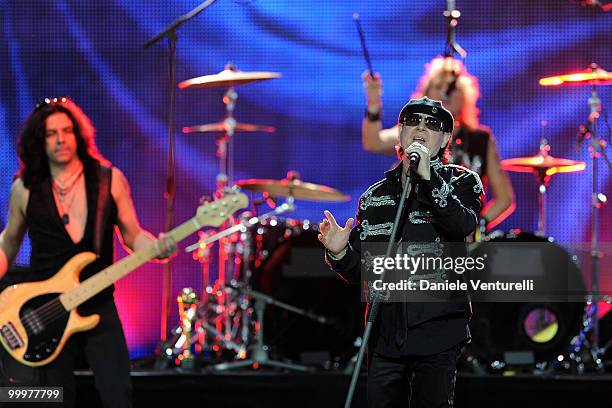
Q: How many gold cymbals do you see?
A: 5